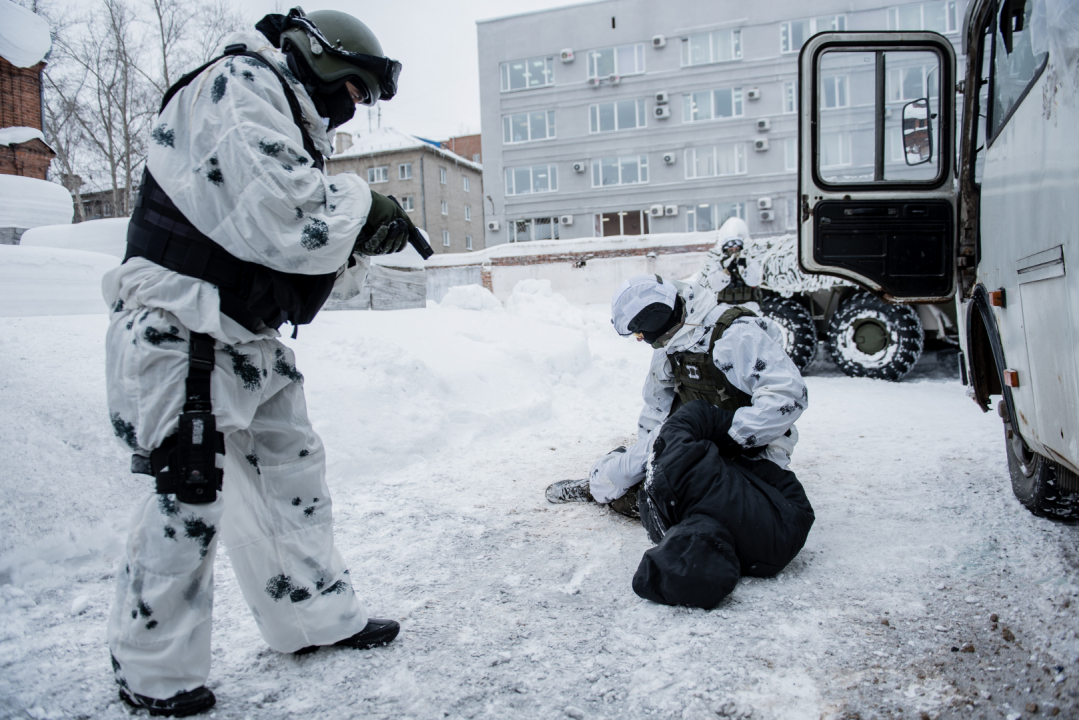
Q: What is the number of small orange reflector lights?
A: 2